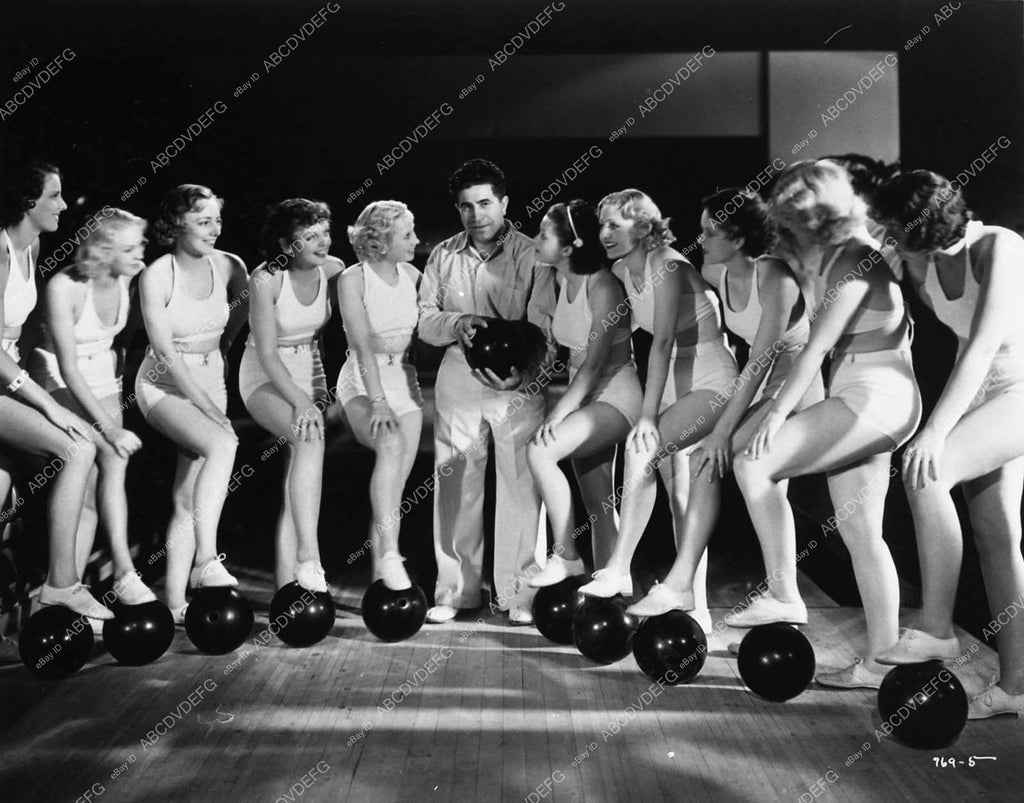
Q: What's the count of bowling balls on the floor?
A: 10